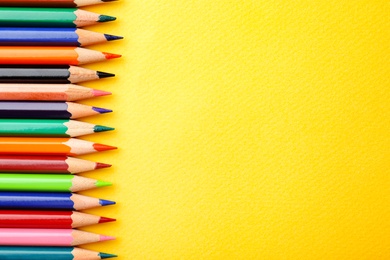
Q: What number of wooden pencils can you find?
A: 15